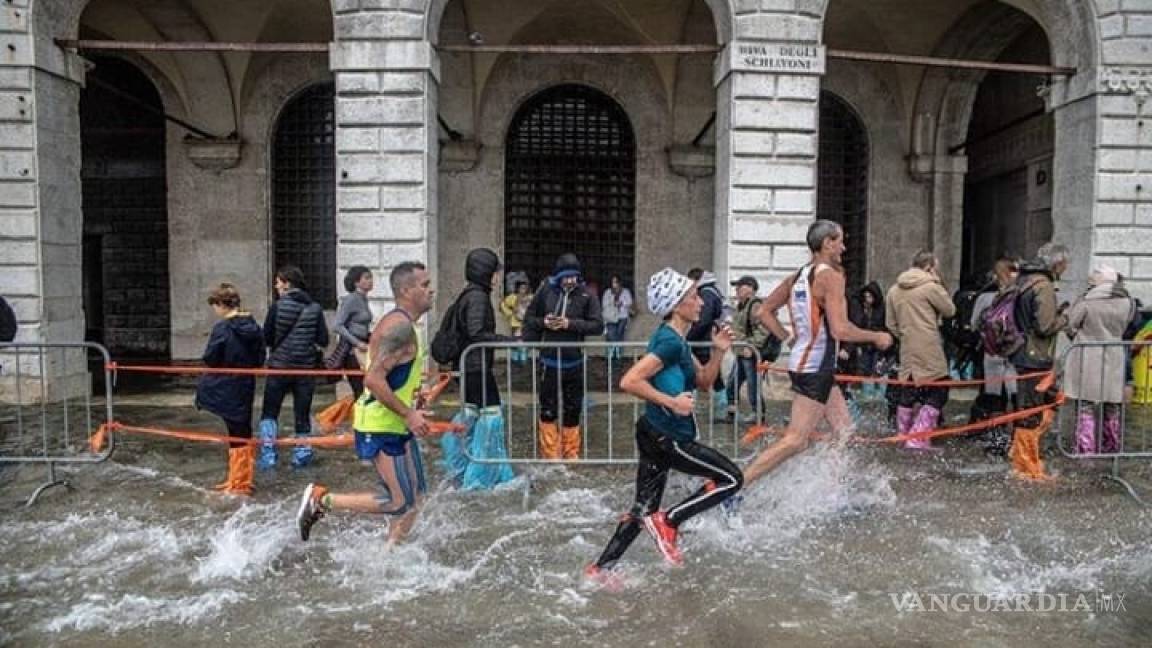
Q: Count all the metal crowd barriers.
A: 3